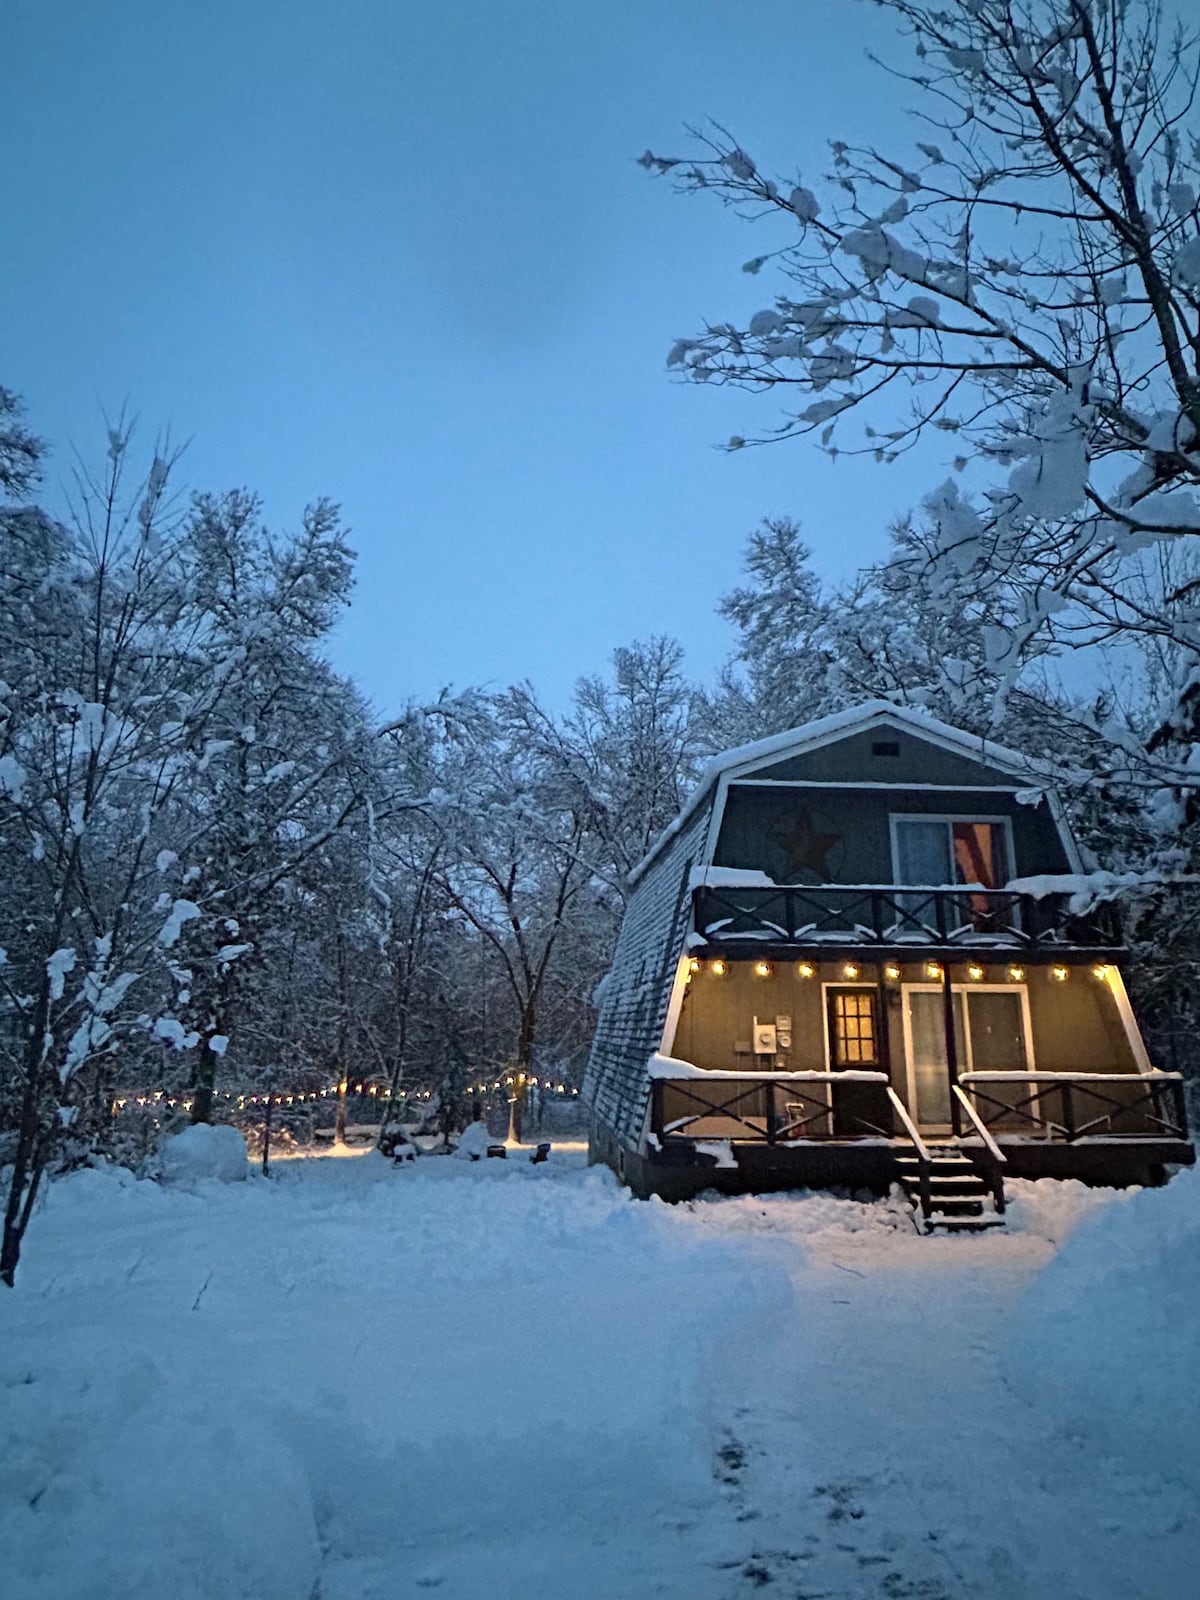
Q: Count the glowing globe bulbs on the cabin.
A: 11